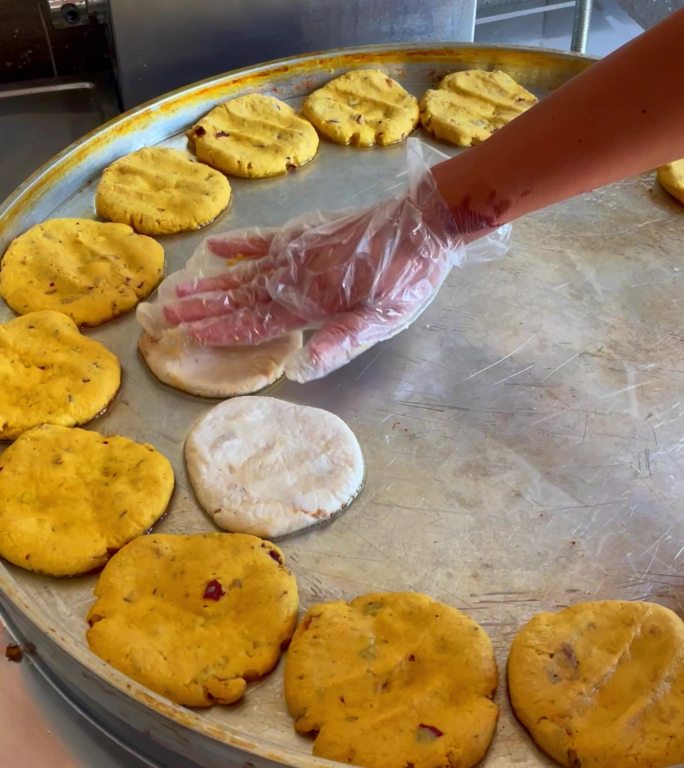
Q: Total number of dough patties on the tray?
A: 13